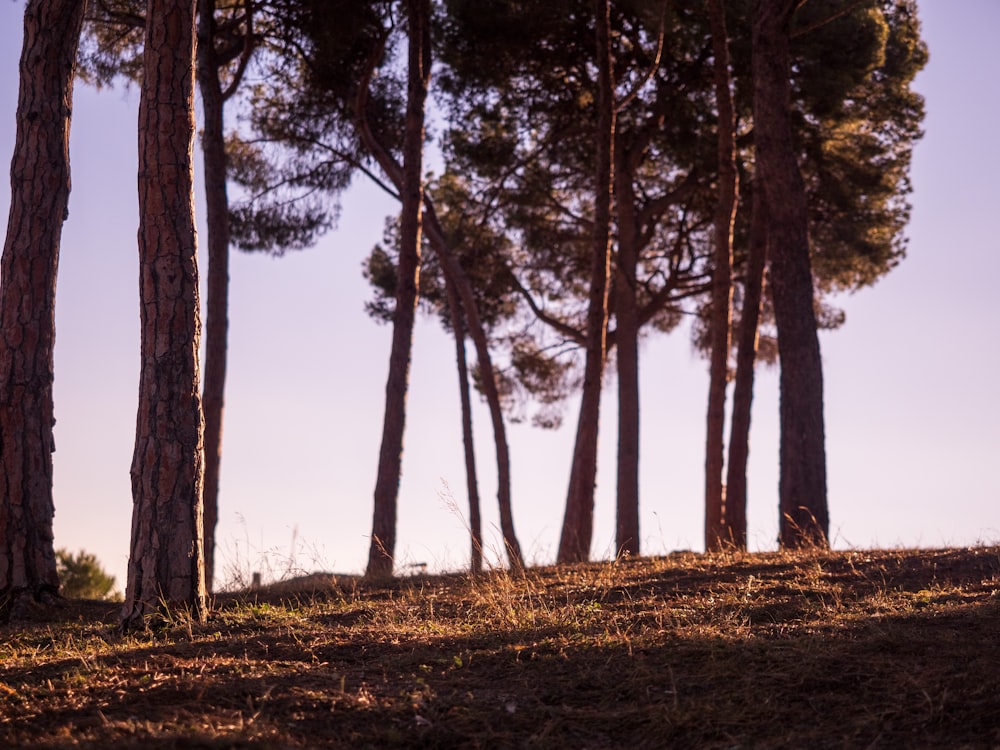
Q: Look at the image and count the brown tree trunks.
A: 11